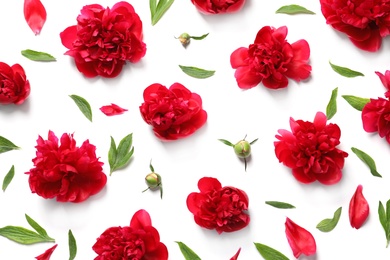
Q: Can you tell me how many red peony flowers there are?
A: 11